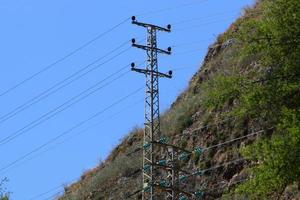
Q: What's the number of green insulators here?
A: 12